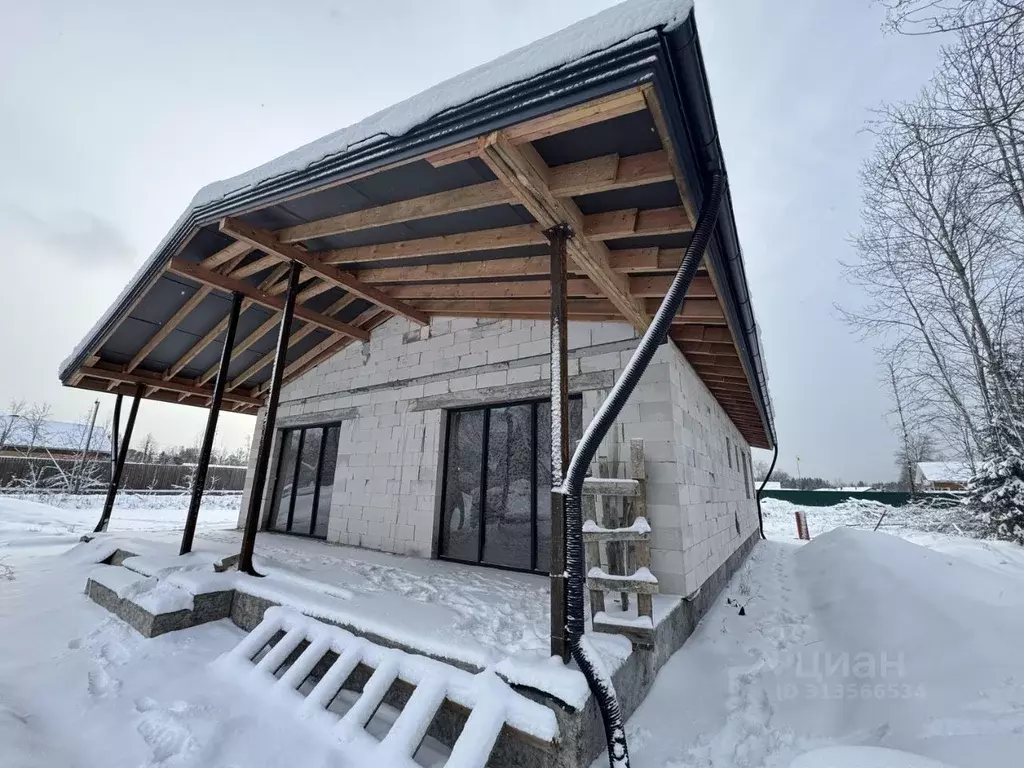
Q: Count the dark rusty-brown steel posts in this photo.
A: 4